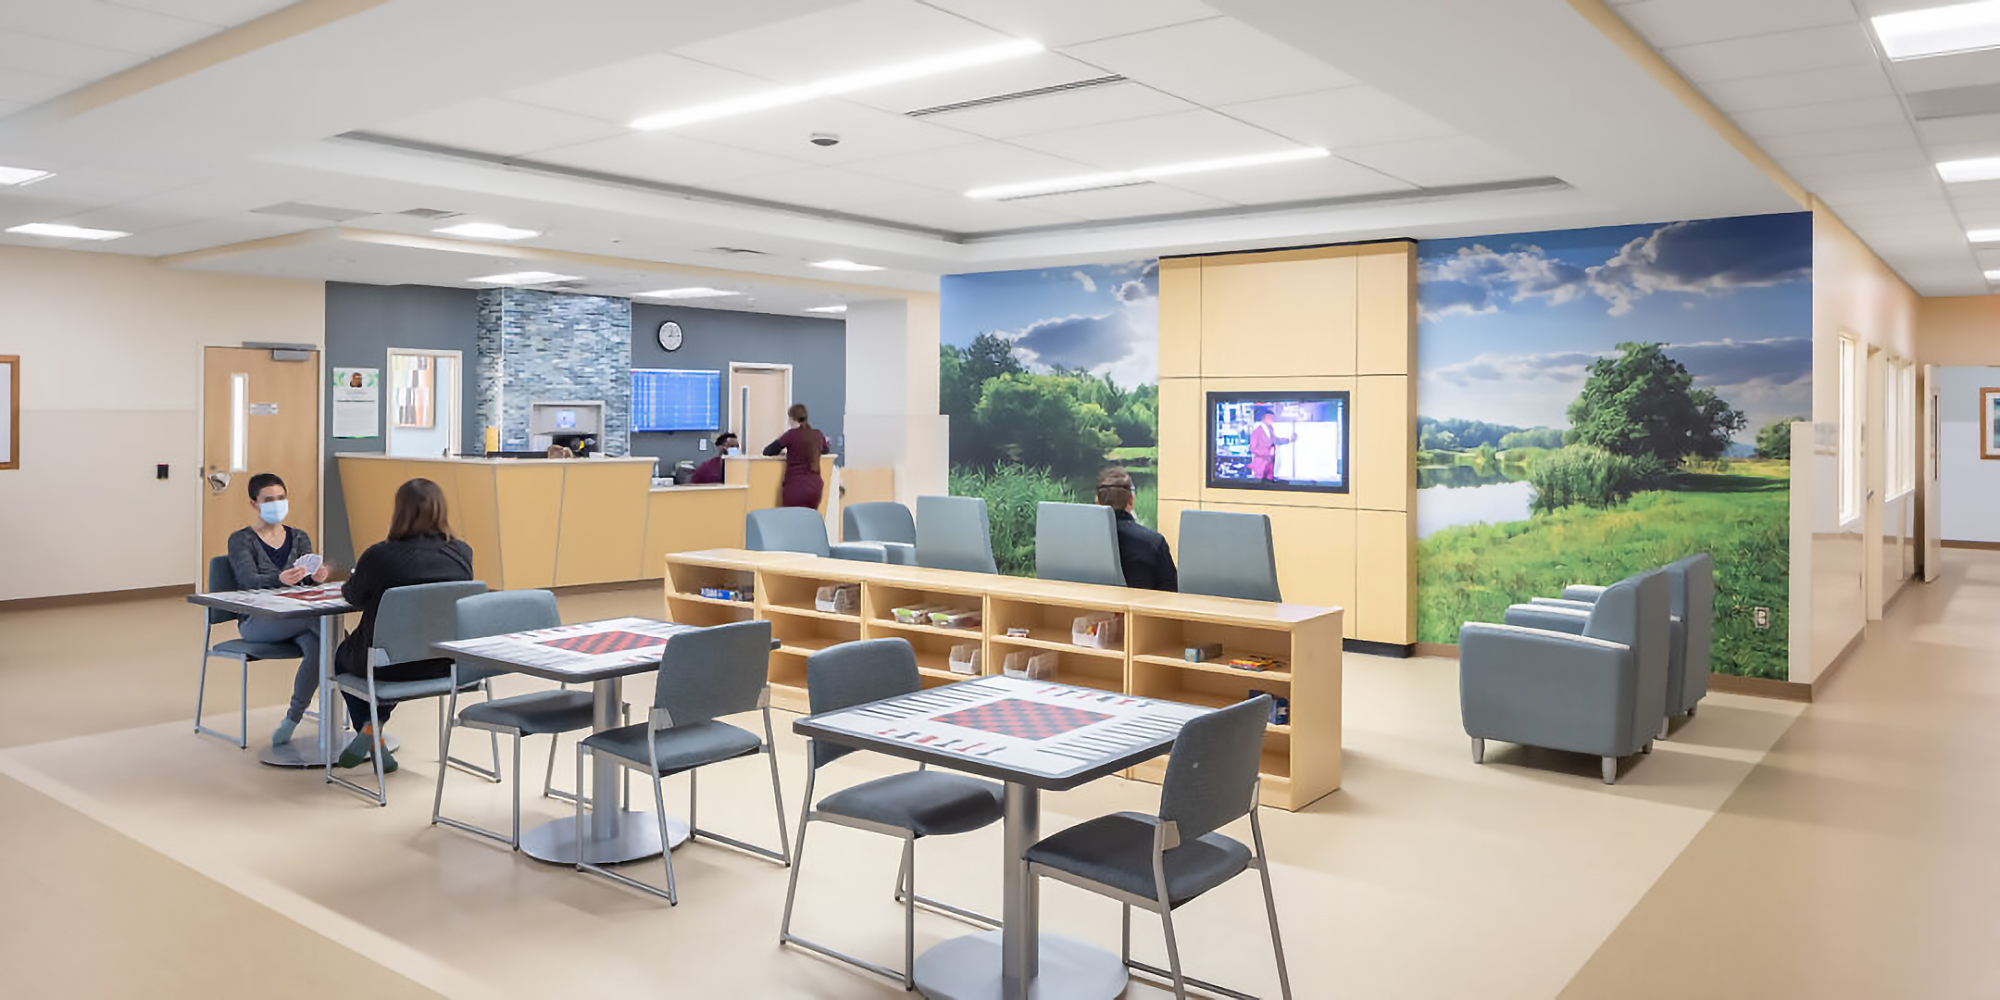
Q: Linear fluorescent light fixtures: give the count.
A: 2